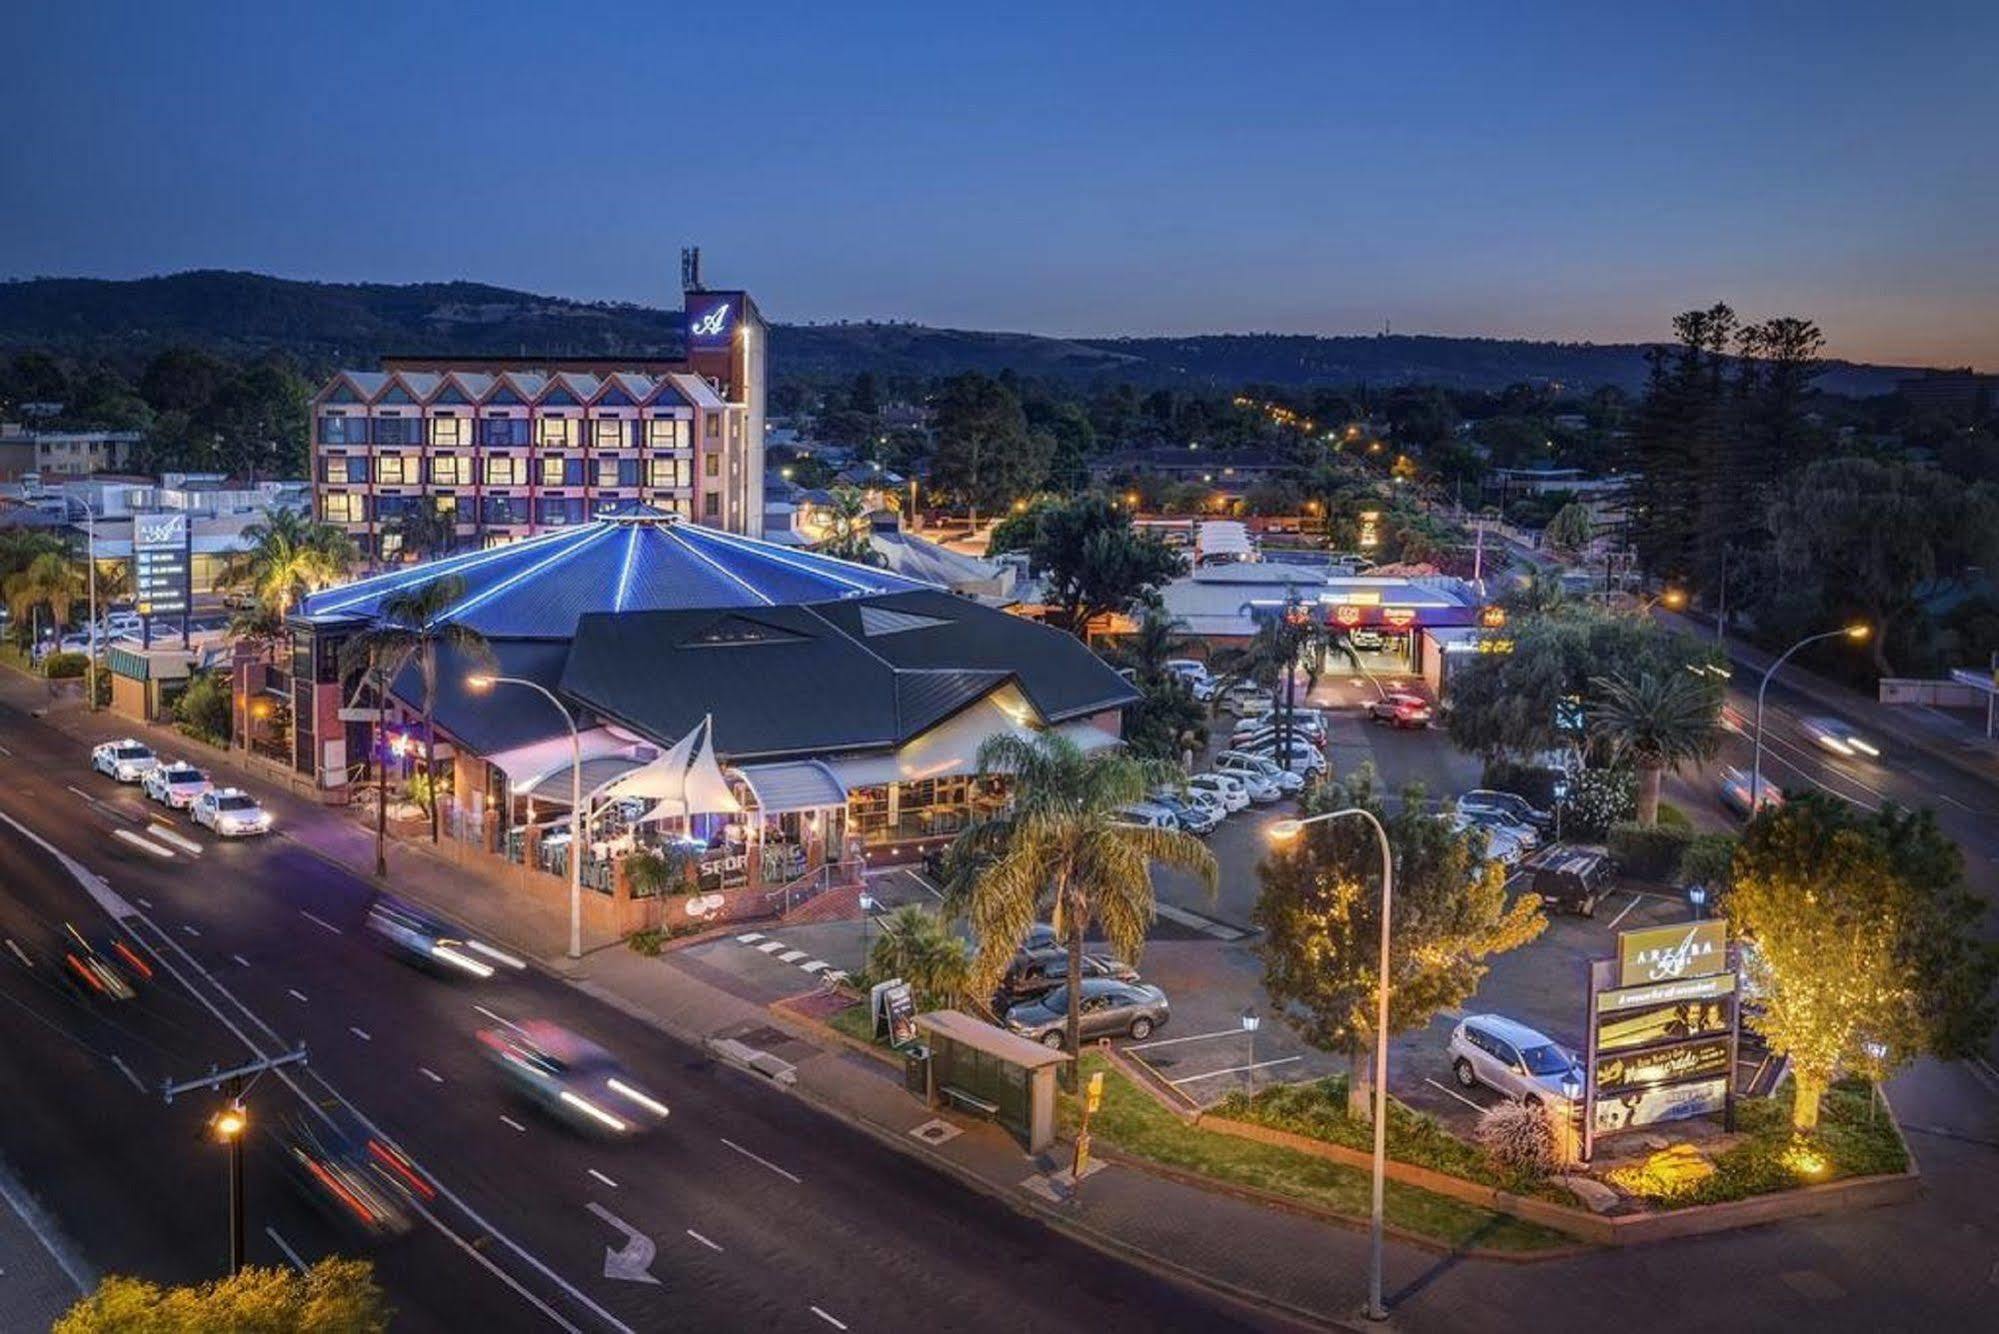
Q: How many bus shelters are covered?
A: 1